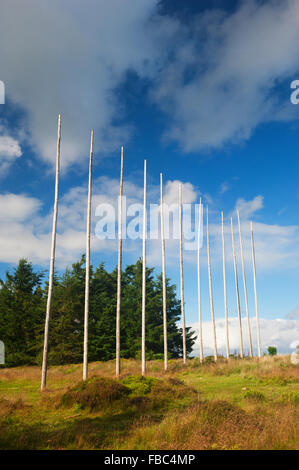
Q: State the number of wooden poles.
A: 12